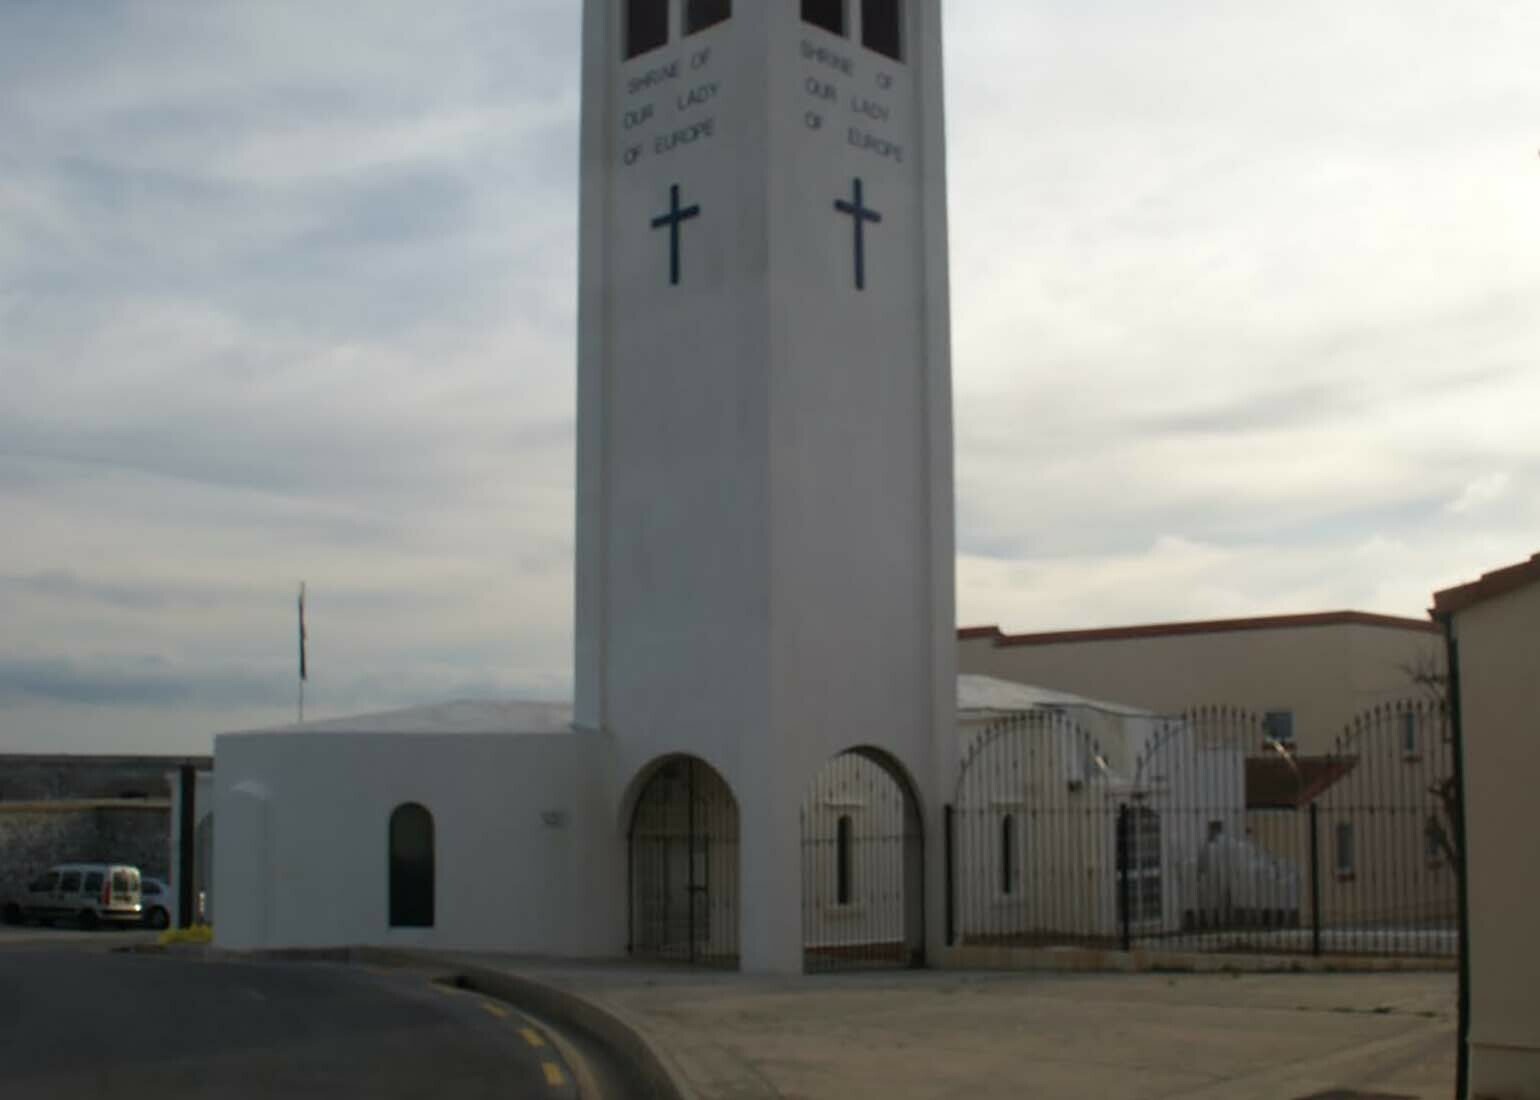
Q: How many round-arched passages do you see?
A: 2